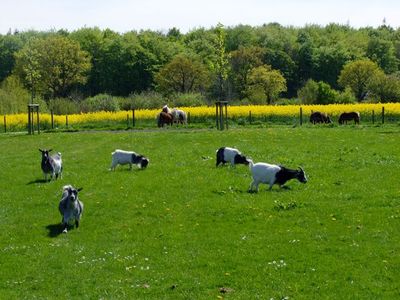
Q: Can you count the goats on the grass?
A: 5